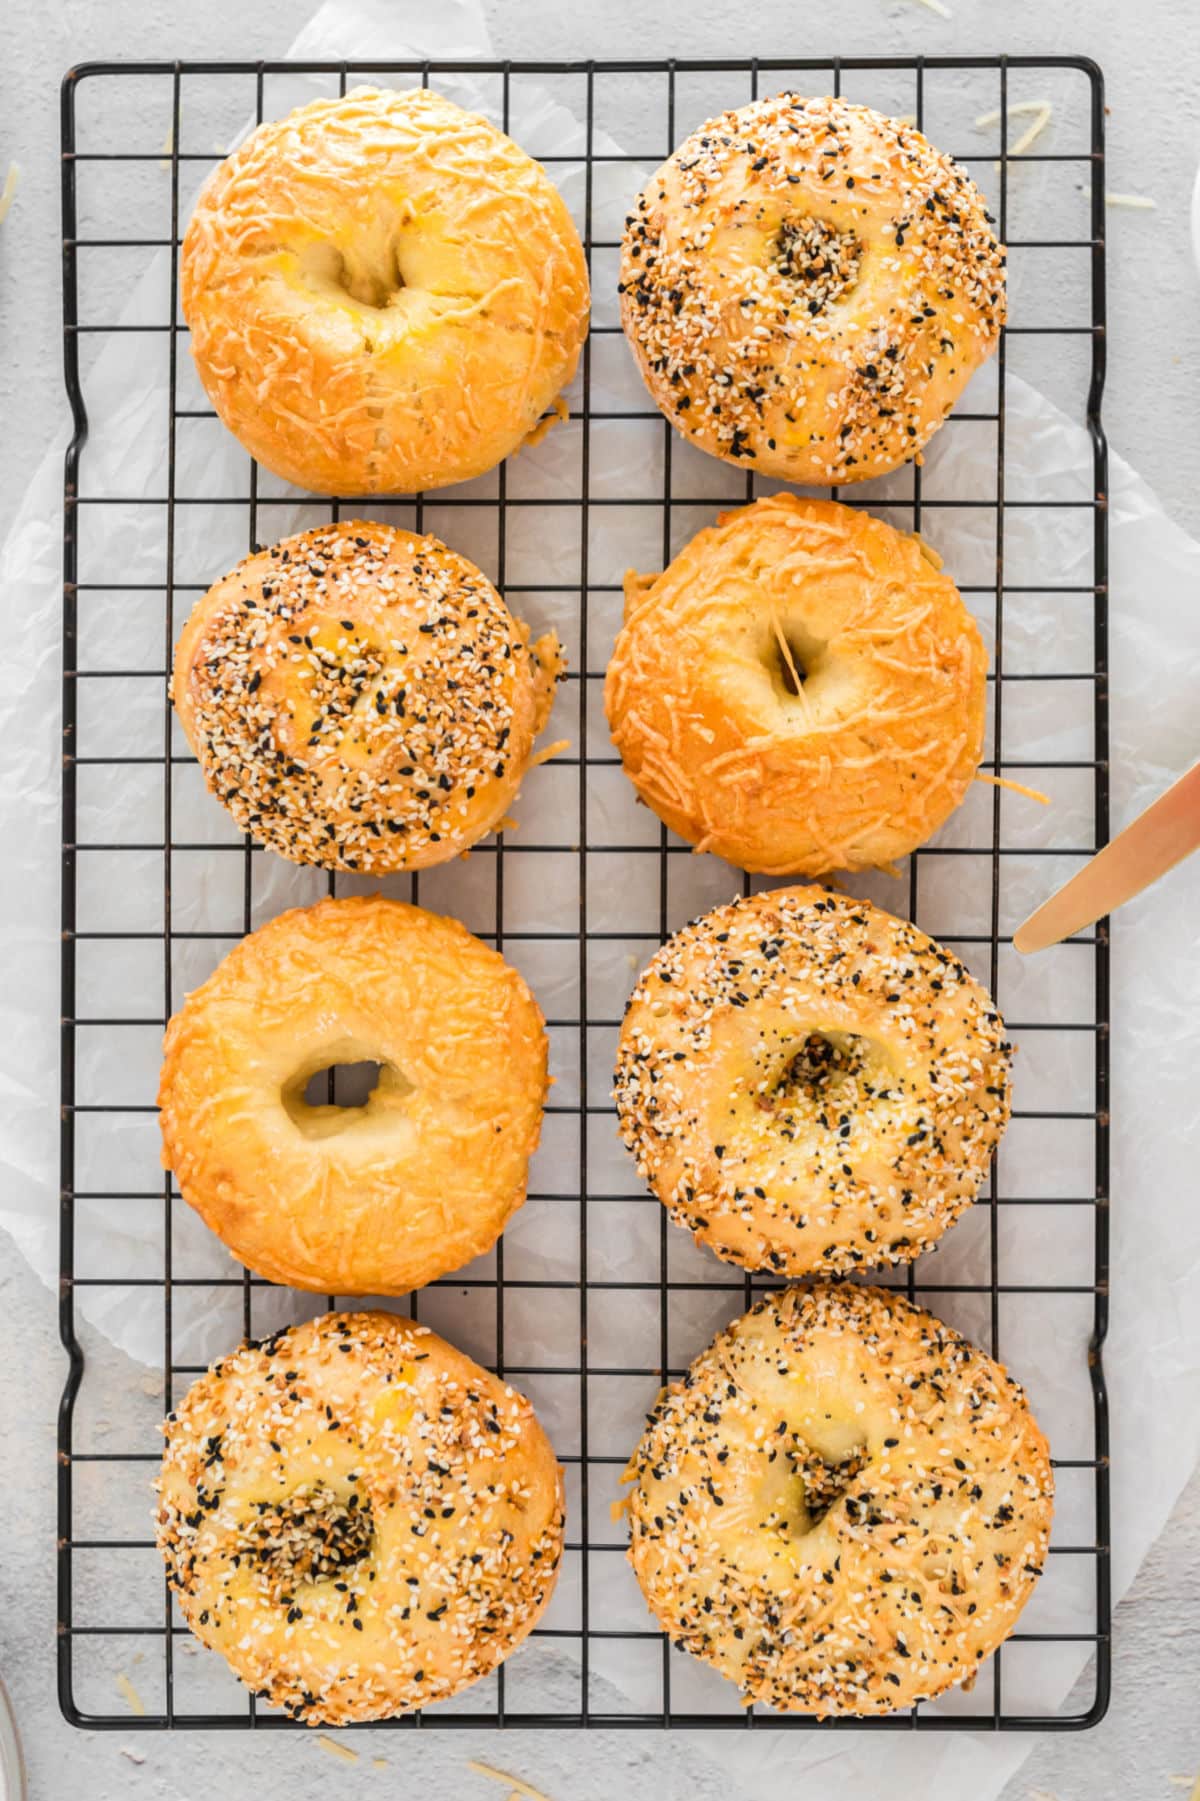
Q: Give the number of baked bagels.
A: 8